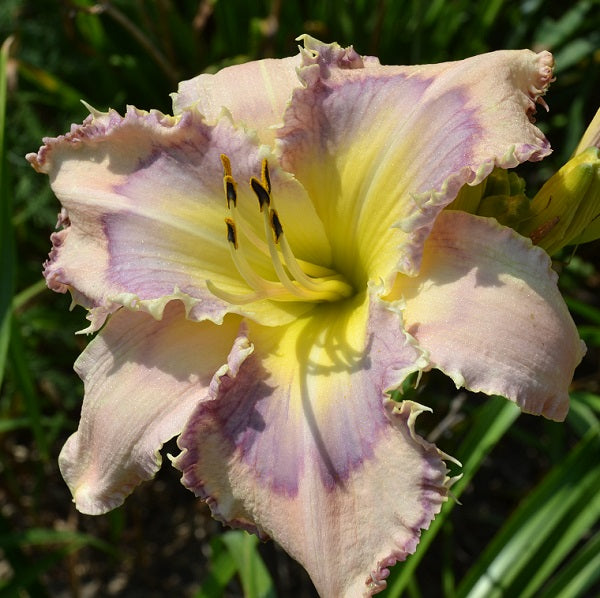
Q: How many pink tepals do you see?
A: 6